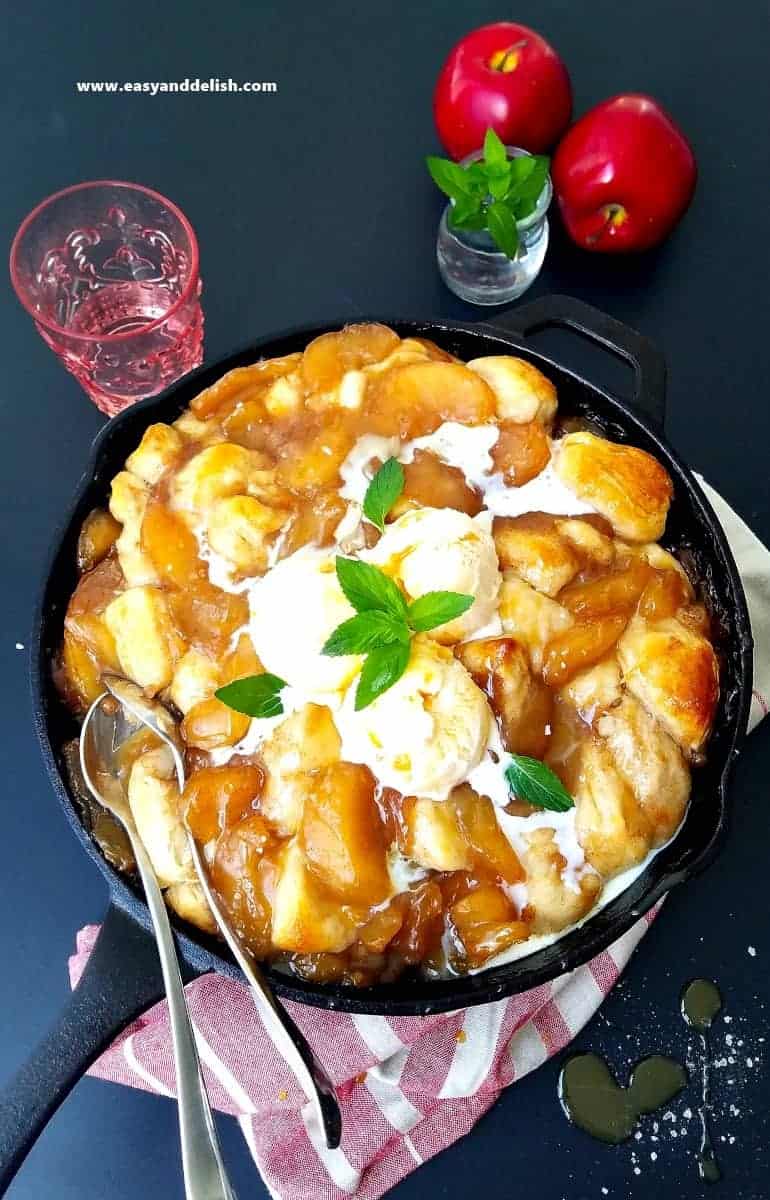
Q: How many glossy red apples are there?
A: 2